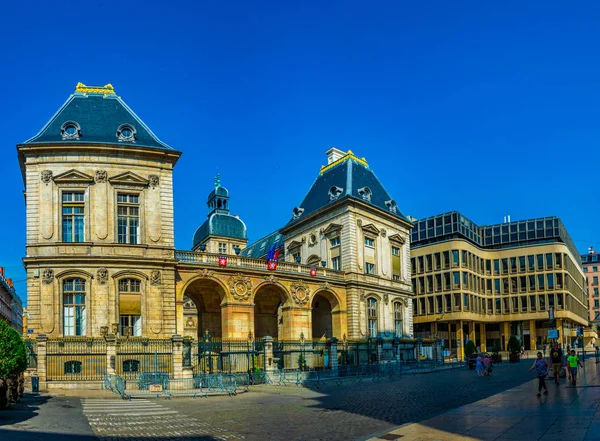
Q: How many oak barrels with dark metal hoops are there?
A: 0